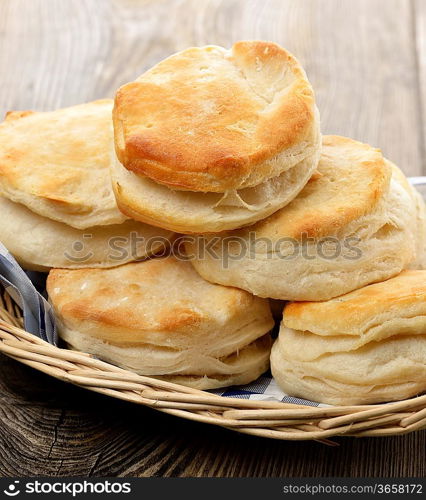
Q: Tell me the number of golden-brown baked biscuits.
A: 5